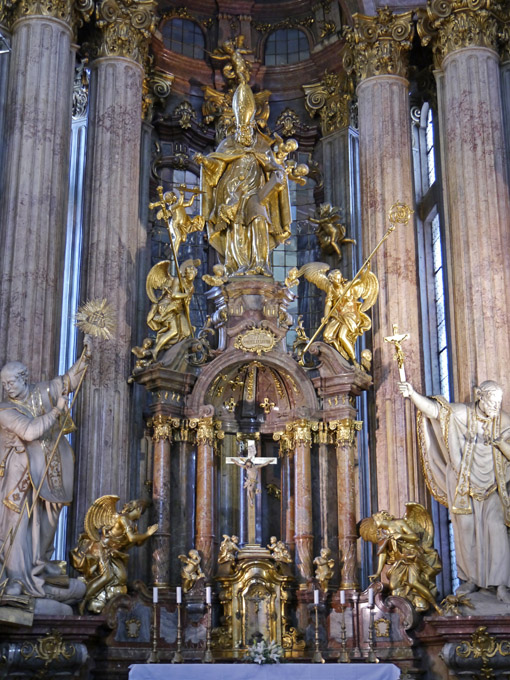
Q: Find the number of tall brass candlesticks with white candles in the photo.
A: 6